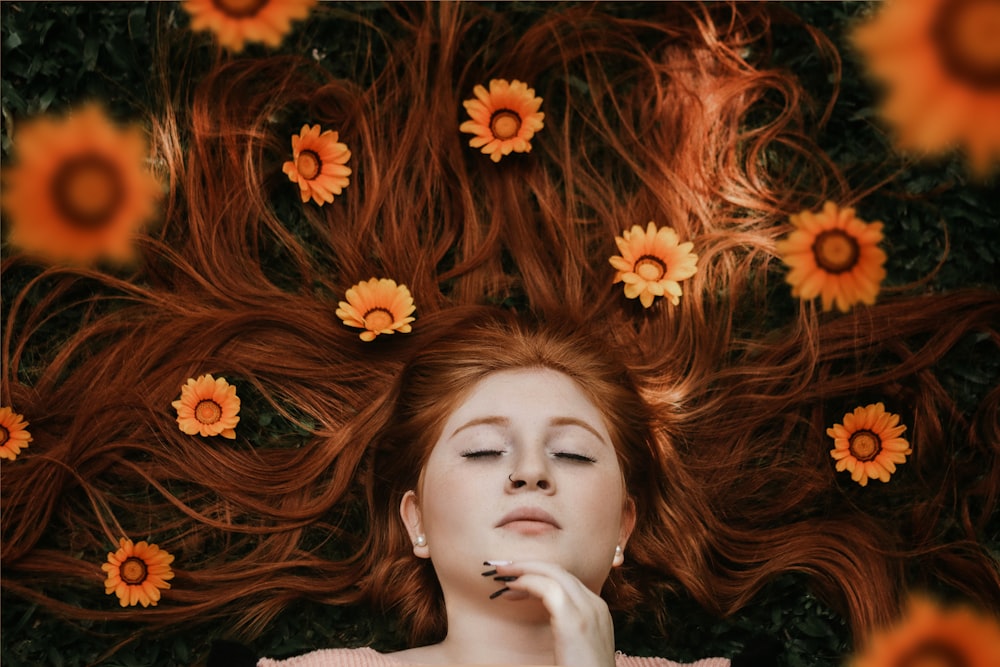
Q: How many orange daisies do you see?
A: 13